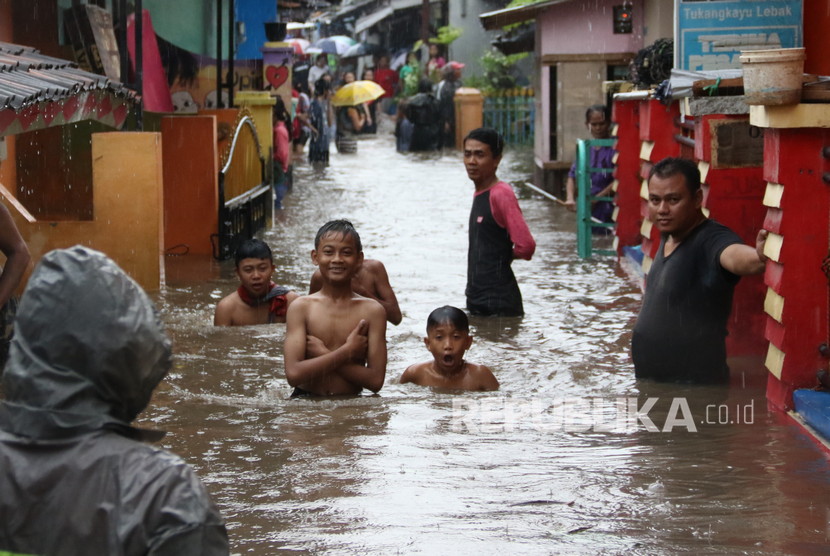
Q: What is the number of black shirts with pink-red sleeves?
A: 1